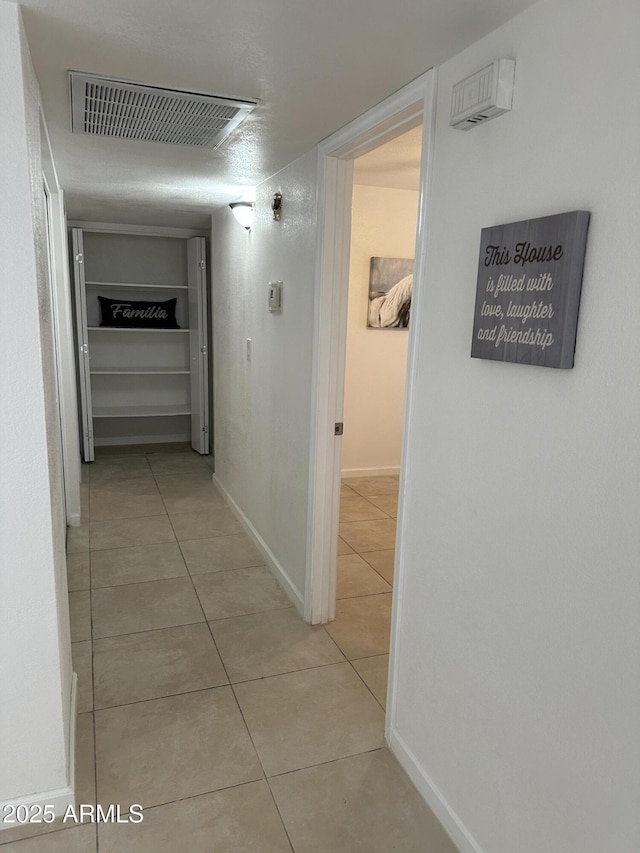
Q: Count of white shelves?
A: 4